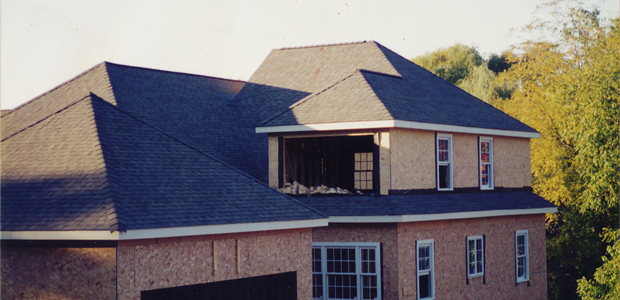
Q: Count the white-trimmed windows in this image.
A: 6